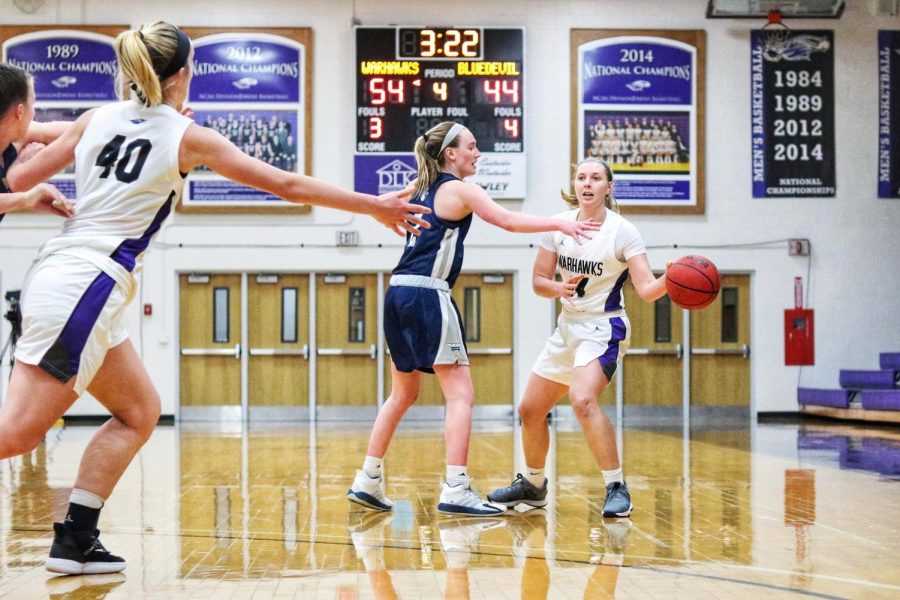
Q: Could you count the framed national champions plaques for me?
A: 3